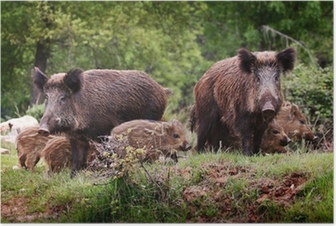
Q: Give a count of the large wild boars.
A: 2